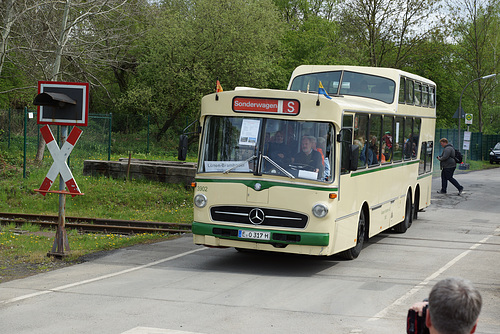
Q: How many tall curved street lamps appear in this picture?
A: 1